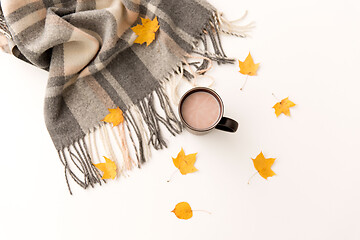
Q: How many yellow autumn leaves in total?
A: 8